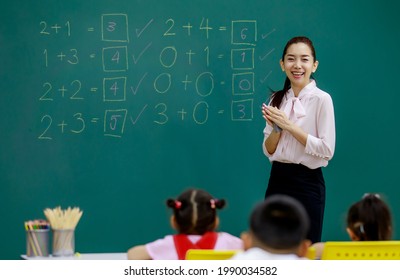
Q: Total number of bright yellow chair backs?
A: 2